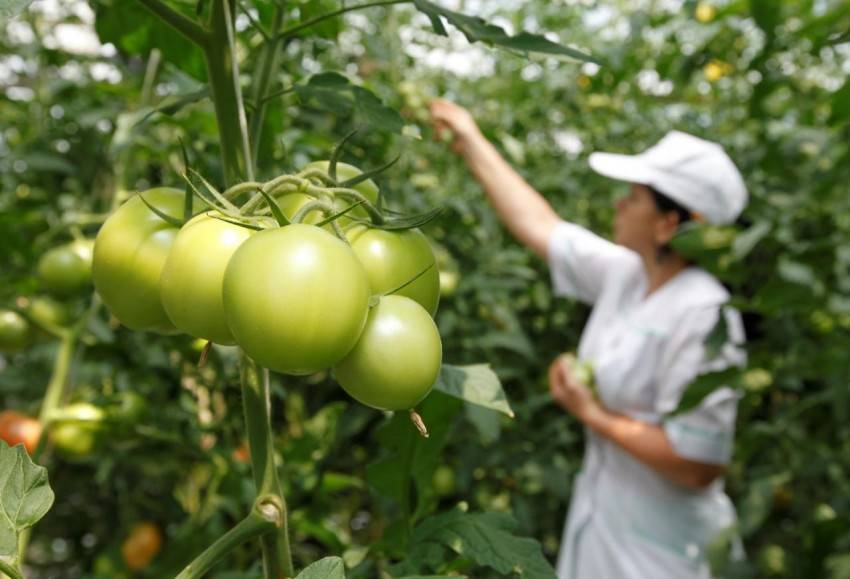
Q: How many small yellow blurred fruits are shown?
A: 2